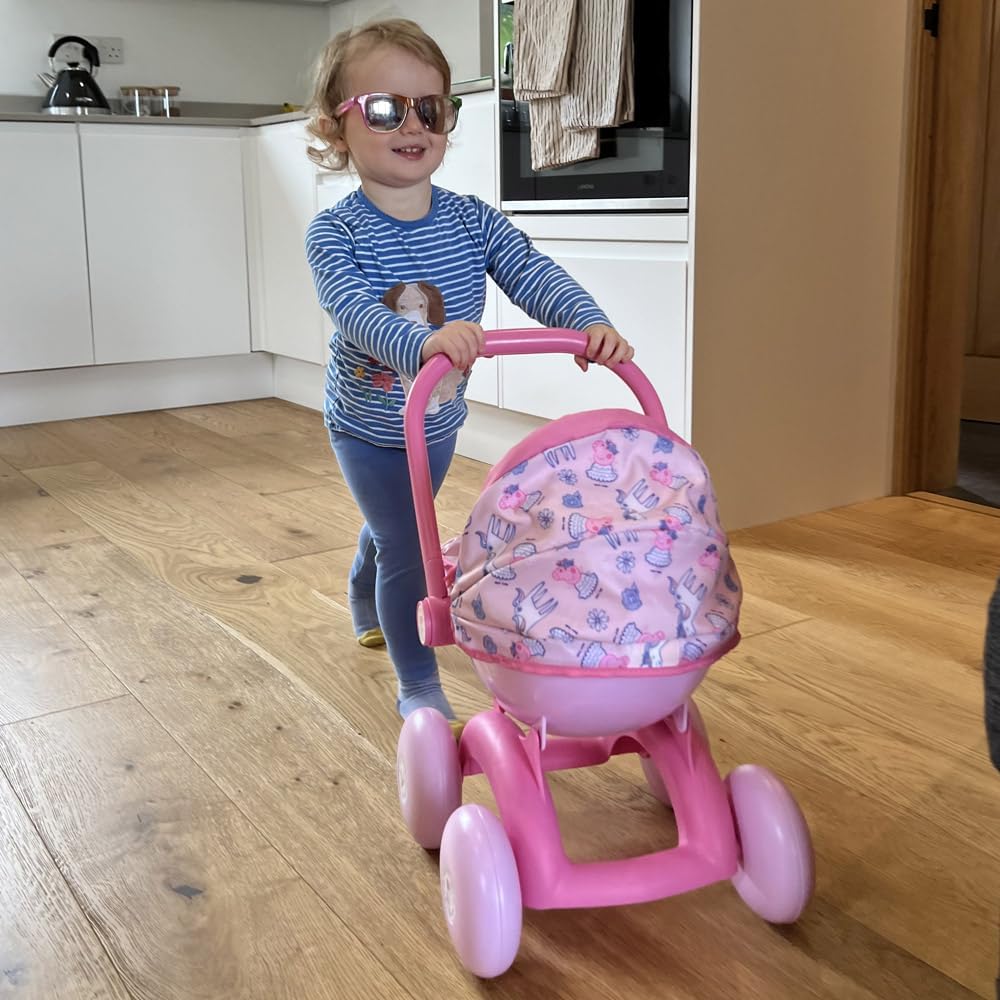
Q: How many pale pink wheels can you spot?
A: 4